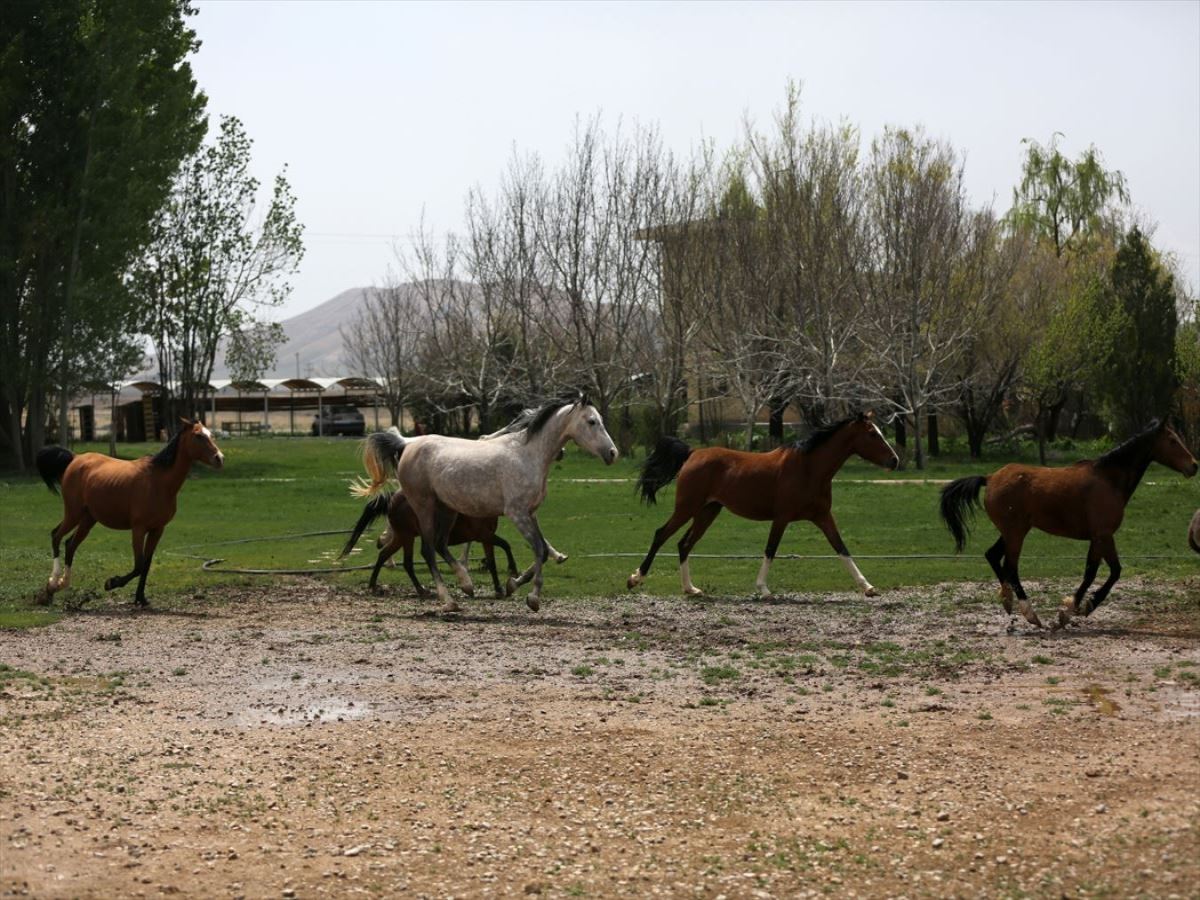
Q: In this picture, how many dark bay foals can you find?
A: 1